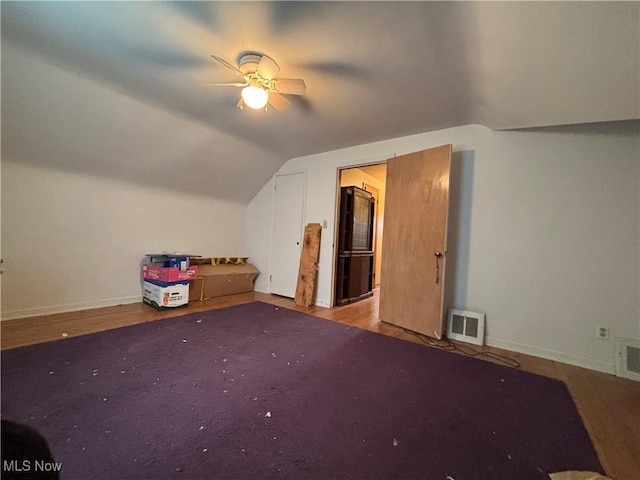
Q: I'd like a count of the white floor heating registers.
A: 2